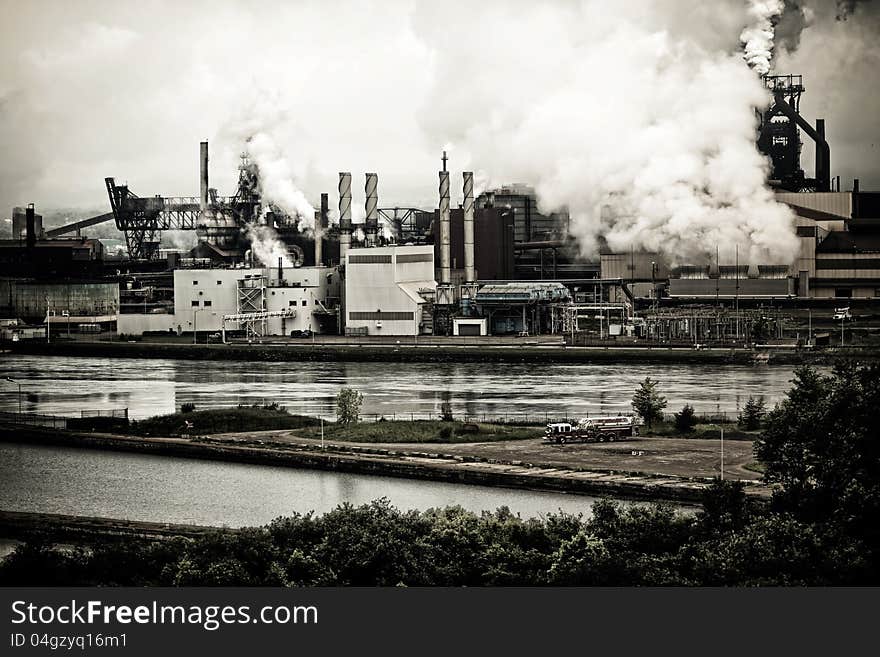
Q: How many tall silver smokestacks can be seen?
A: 4